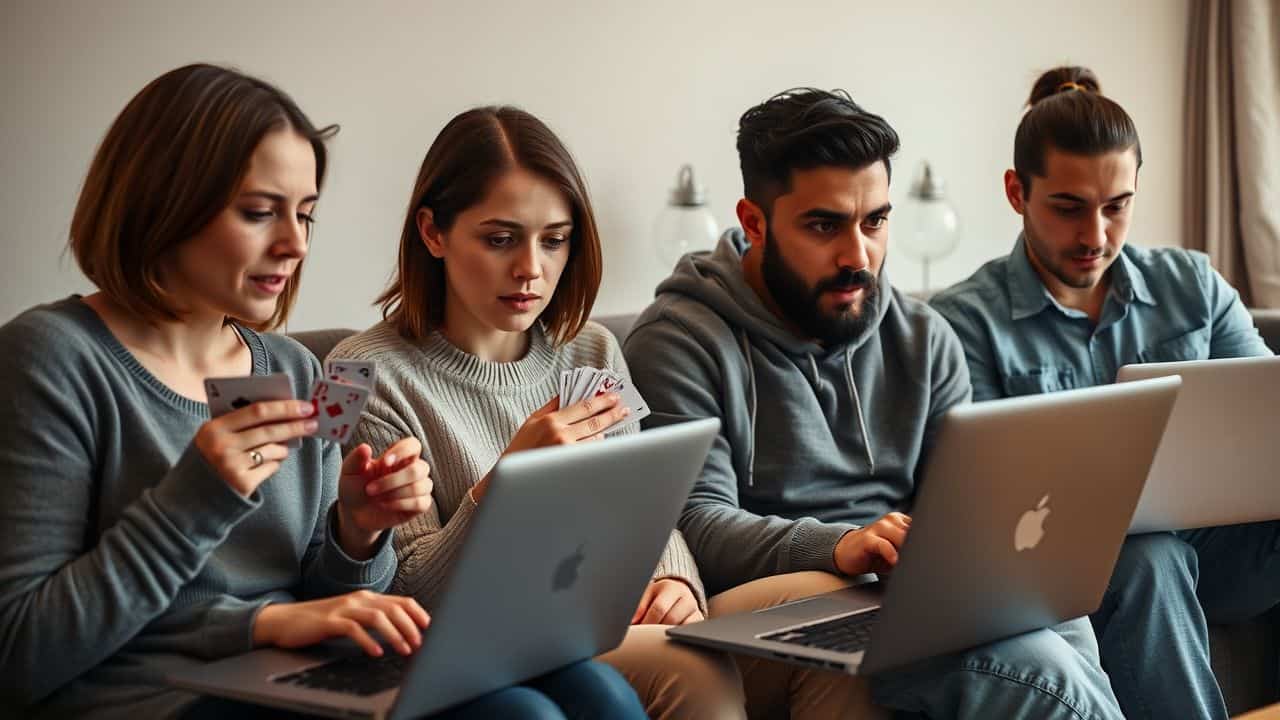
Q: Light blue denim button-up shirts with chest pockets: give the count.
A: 1